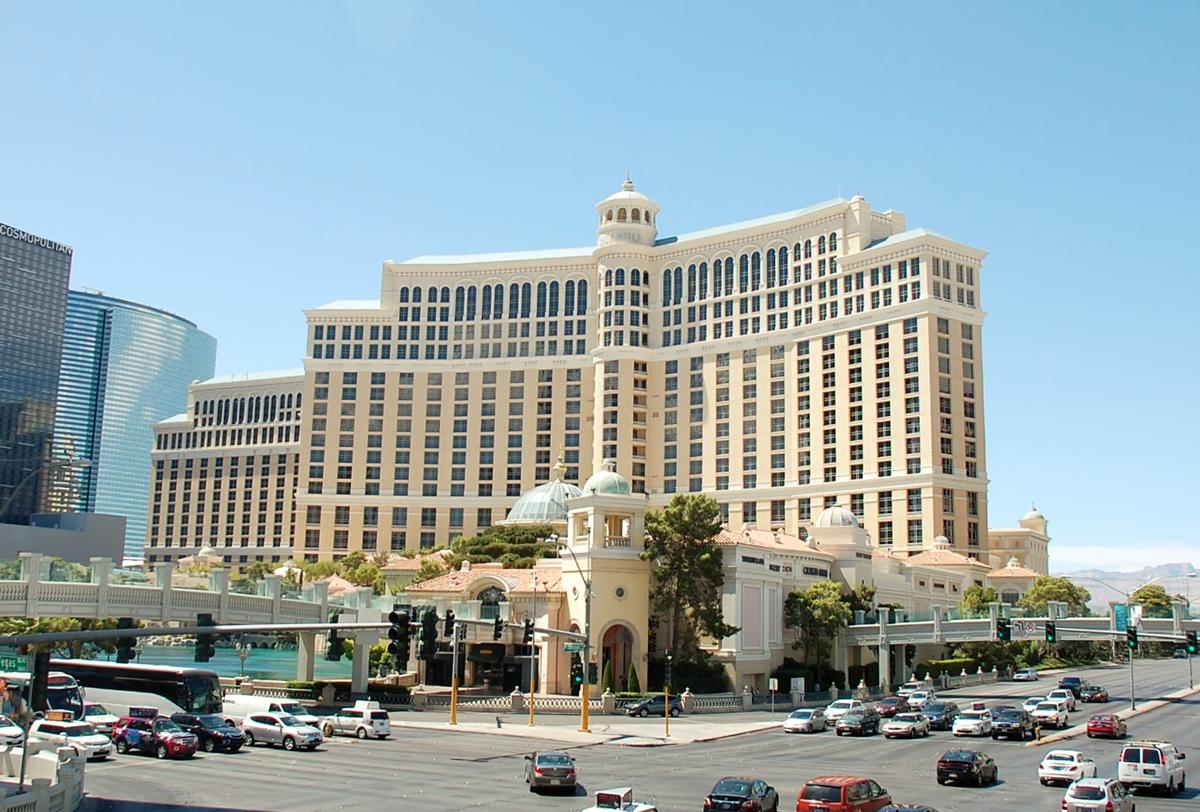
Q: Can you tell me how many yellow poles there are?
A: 4